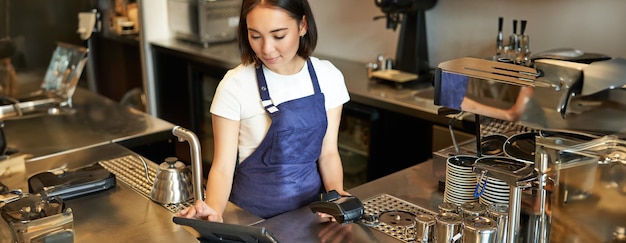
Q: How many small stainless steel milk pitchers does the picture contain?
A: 6